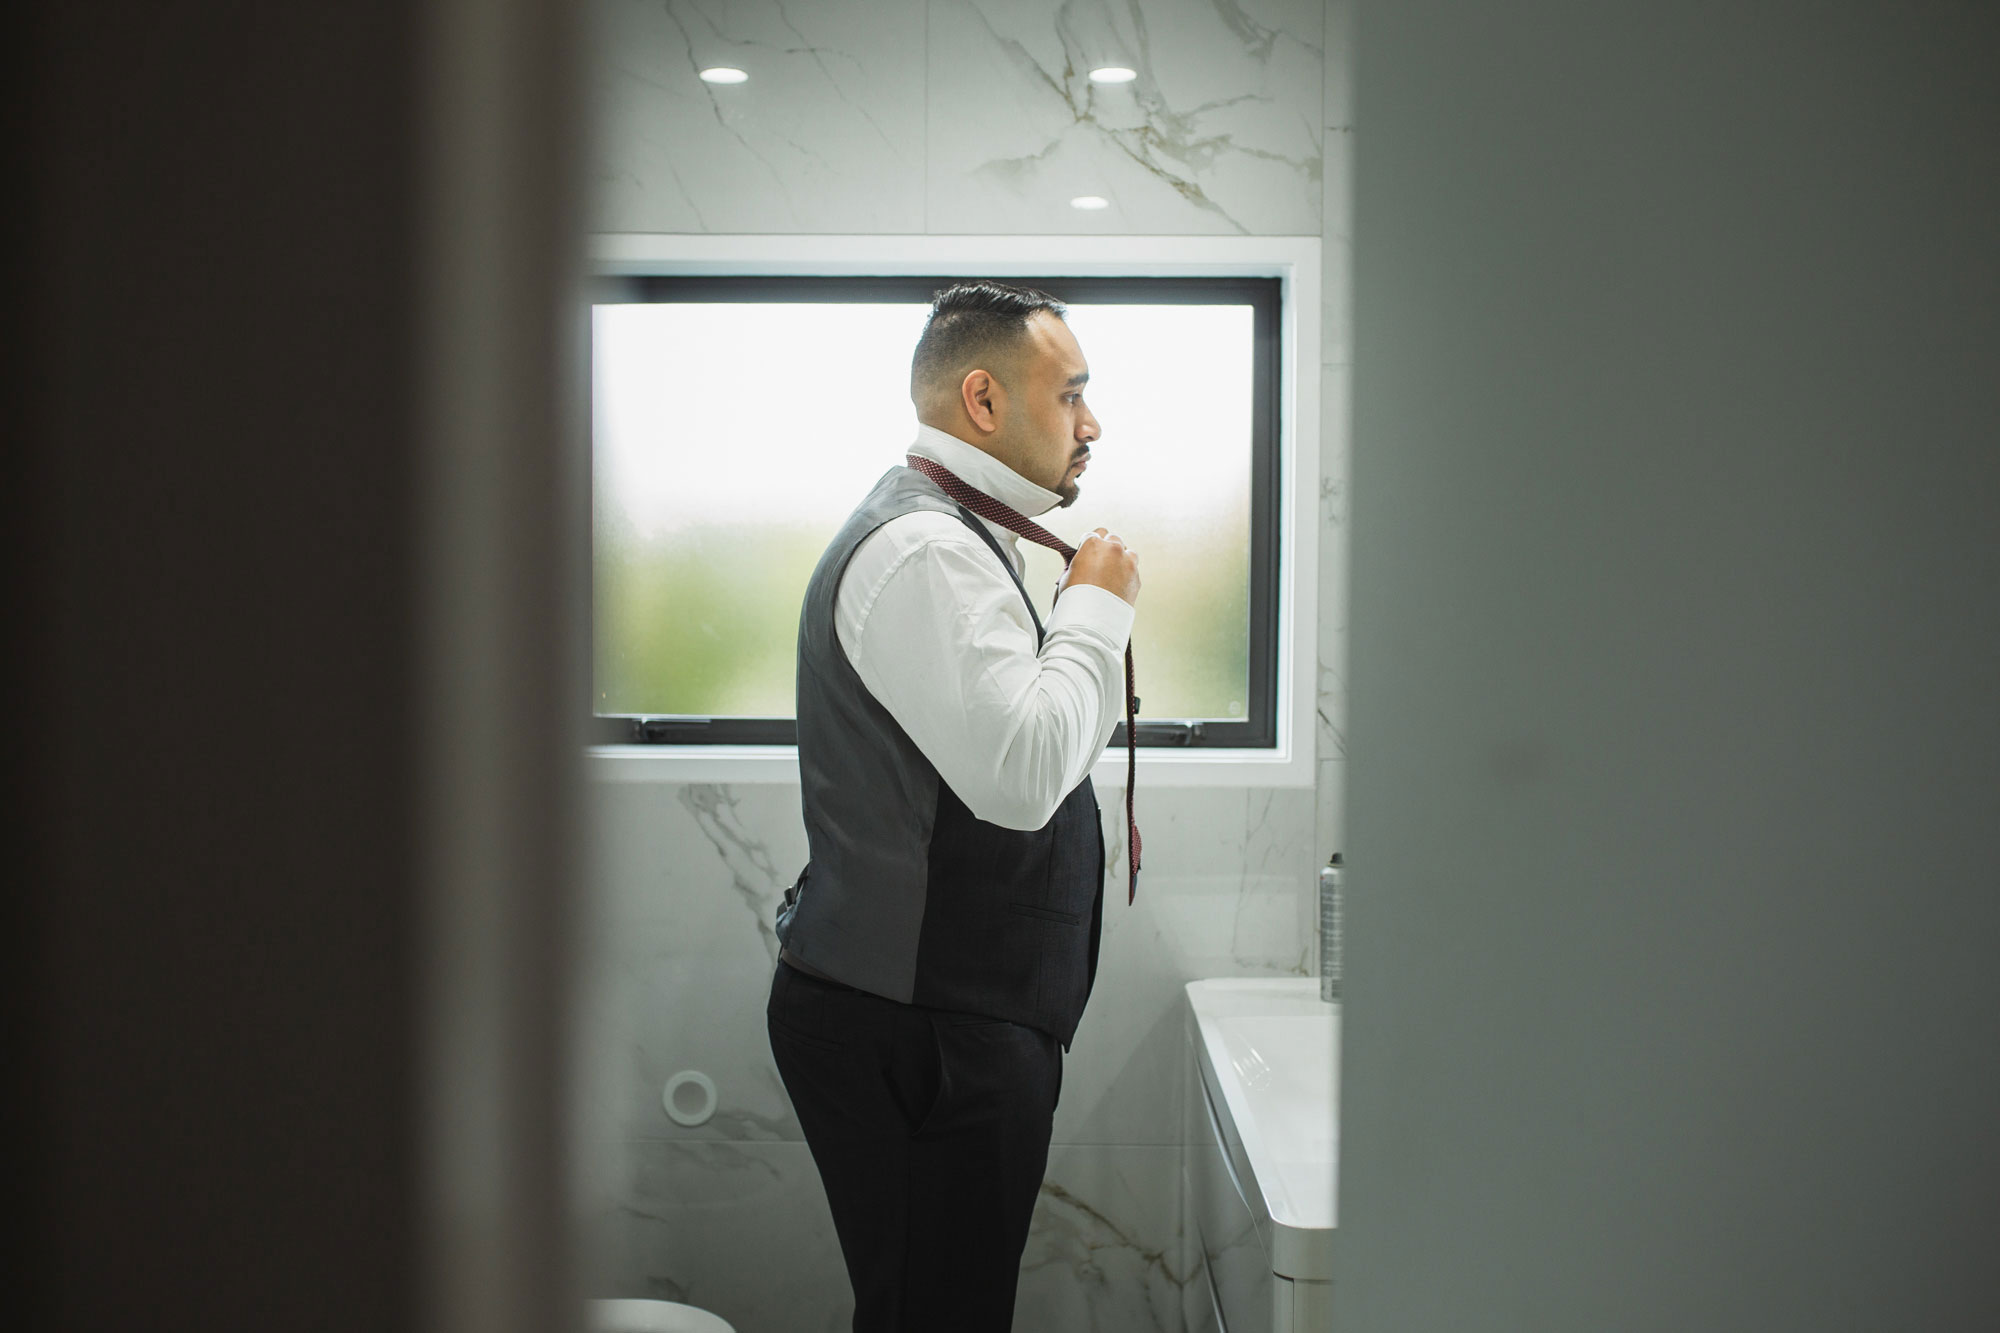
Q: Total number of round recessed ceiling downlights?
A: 3